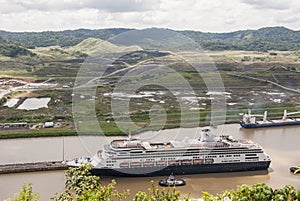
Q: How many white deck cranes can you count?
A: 2